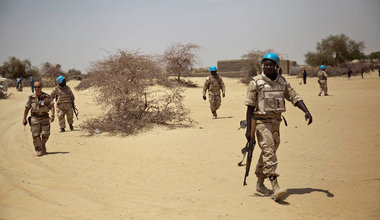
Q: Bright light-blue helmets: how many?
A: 4